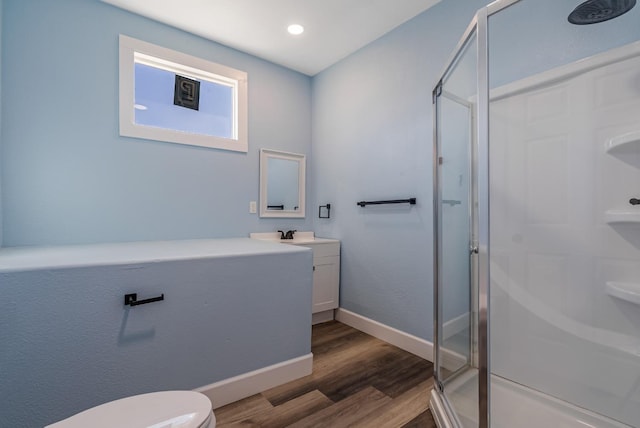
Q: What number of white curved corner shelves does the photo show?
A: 3